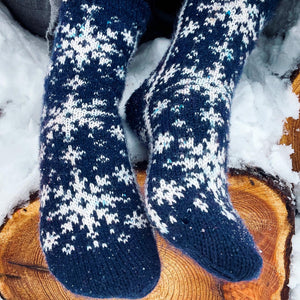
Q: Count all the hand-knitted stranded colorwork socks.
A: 2